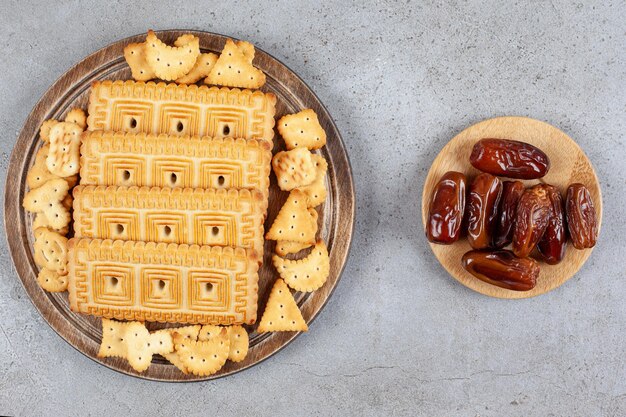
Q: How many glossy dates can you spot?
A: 8